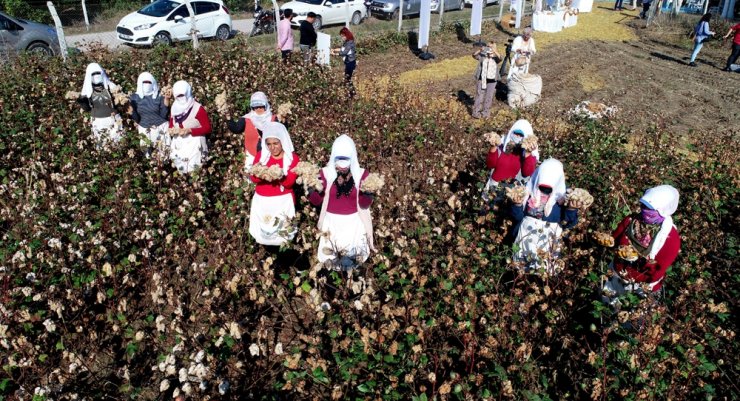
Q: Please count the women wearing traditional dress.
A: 9